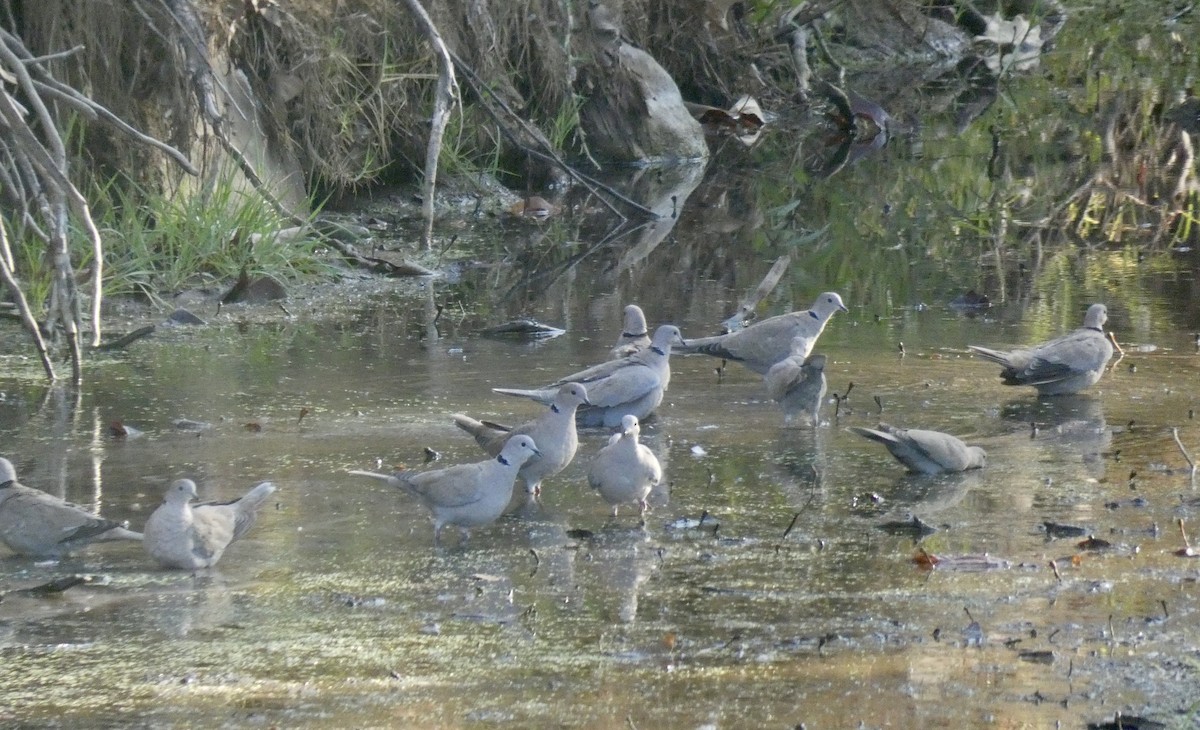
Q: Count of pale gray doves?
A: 11